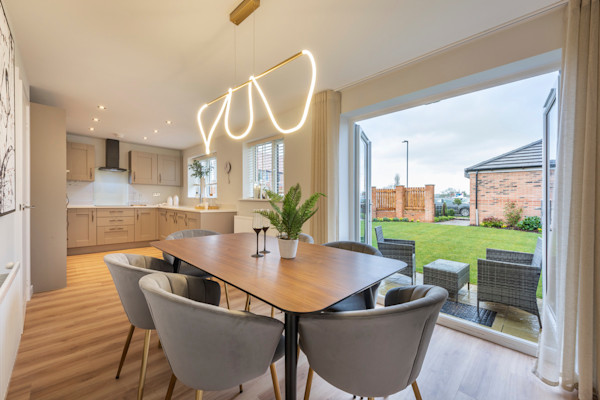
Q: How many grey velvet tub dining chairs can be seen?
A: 6